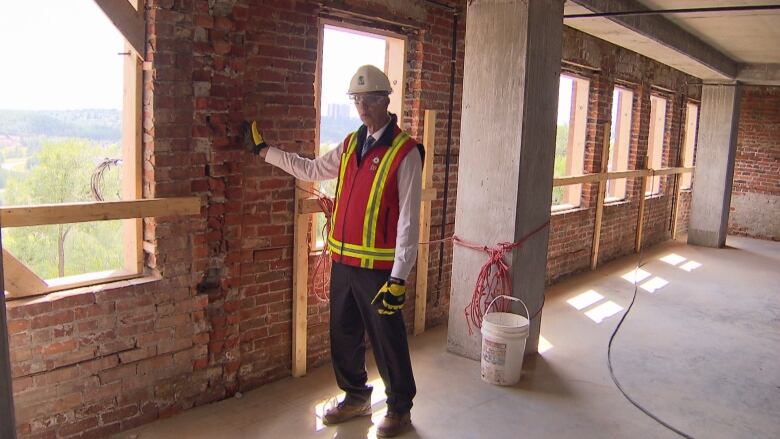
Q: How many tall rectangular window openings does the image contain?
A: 6